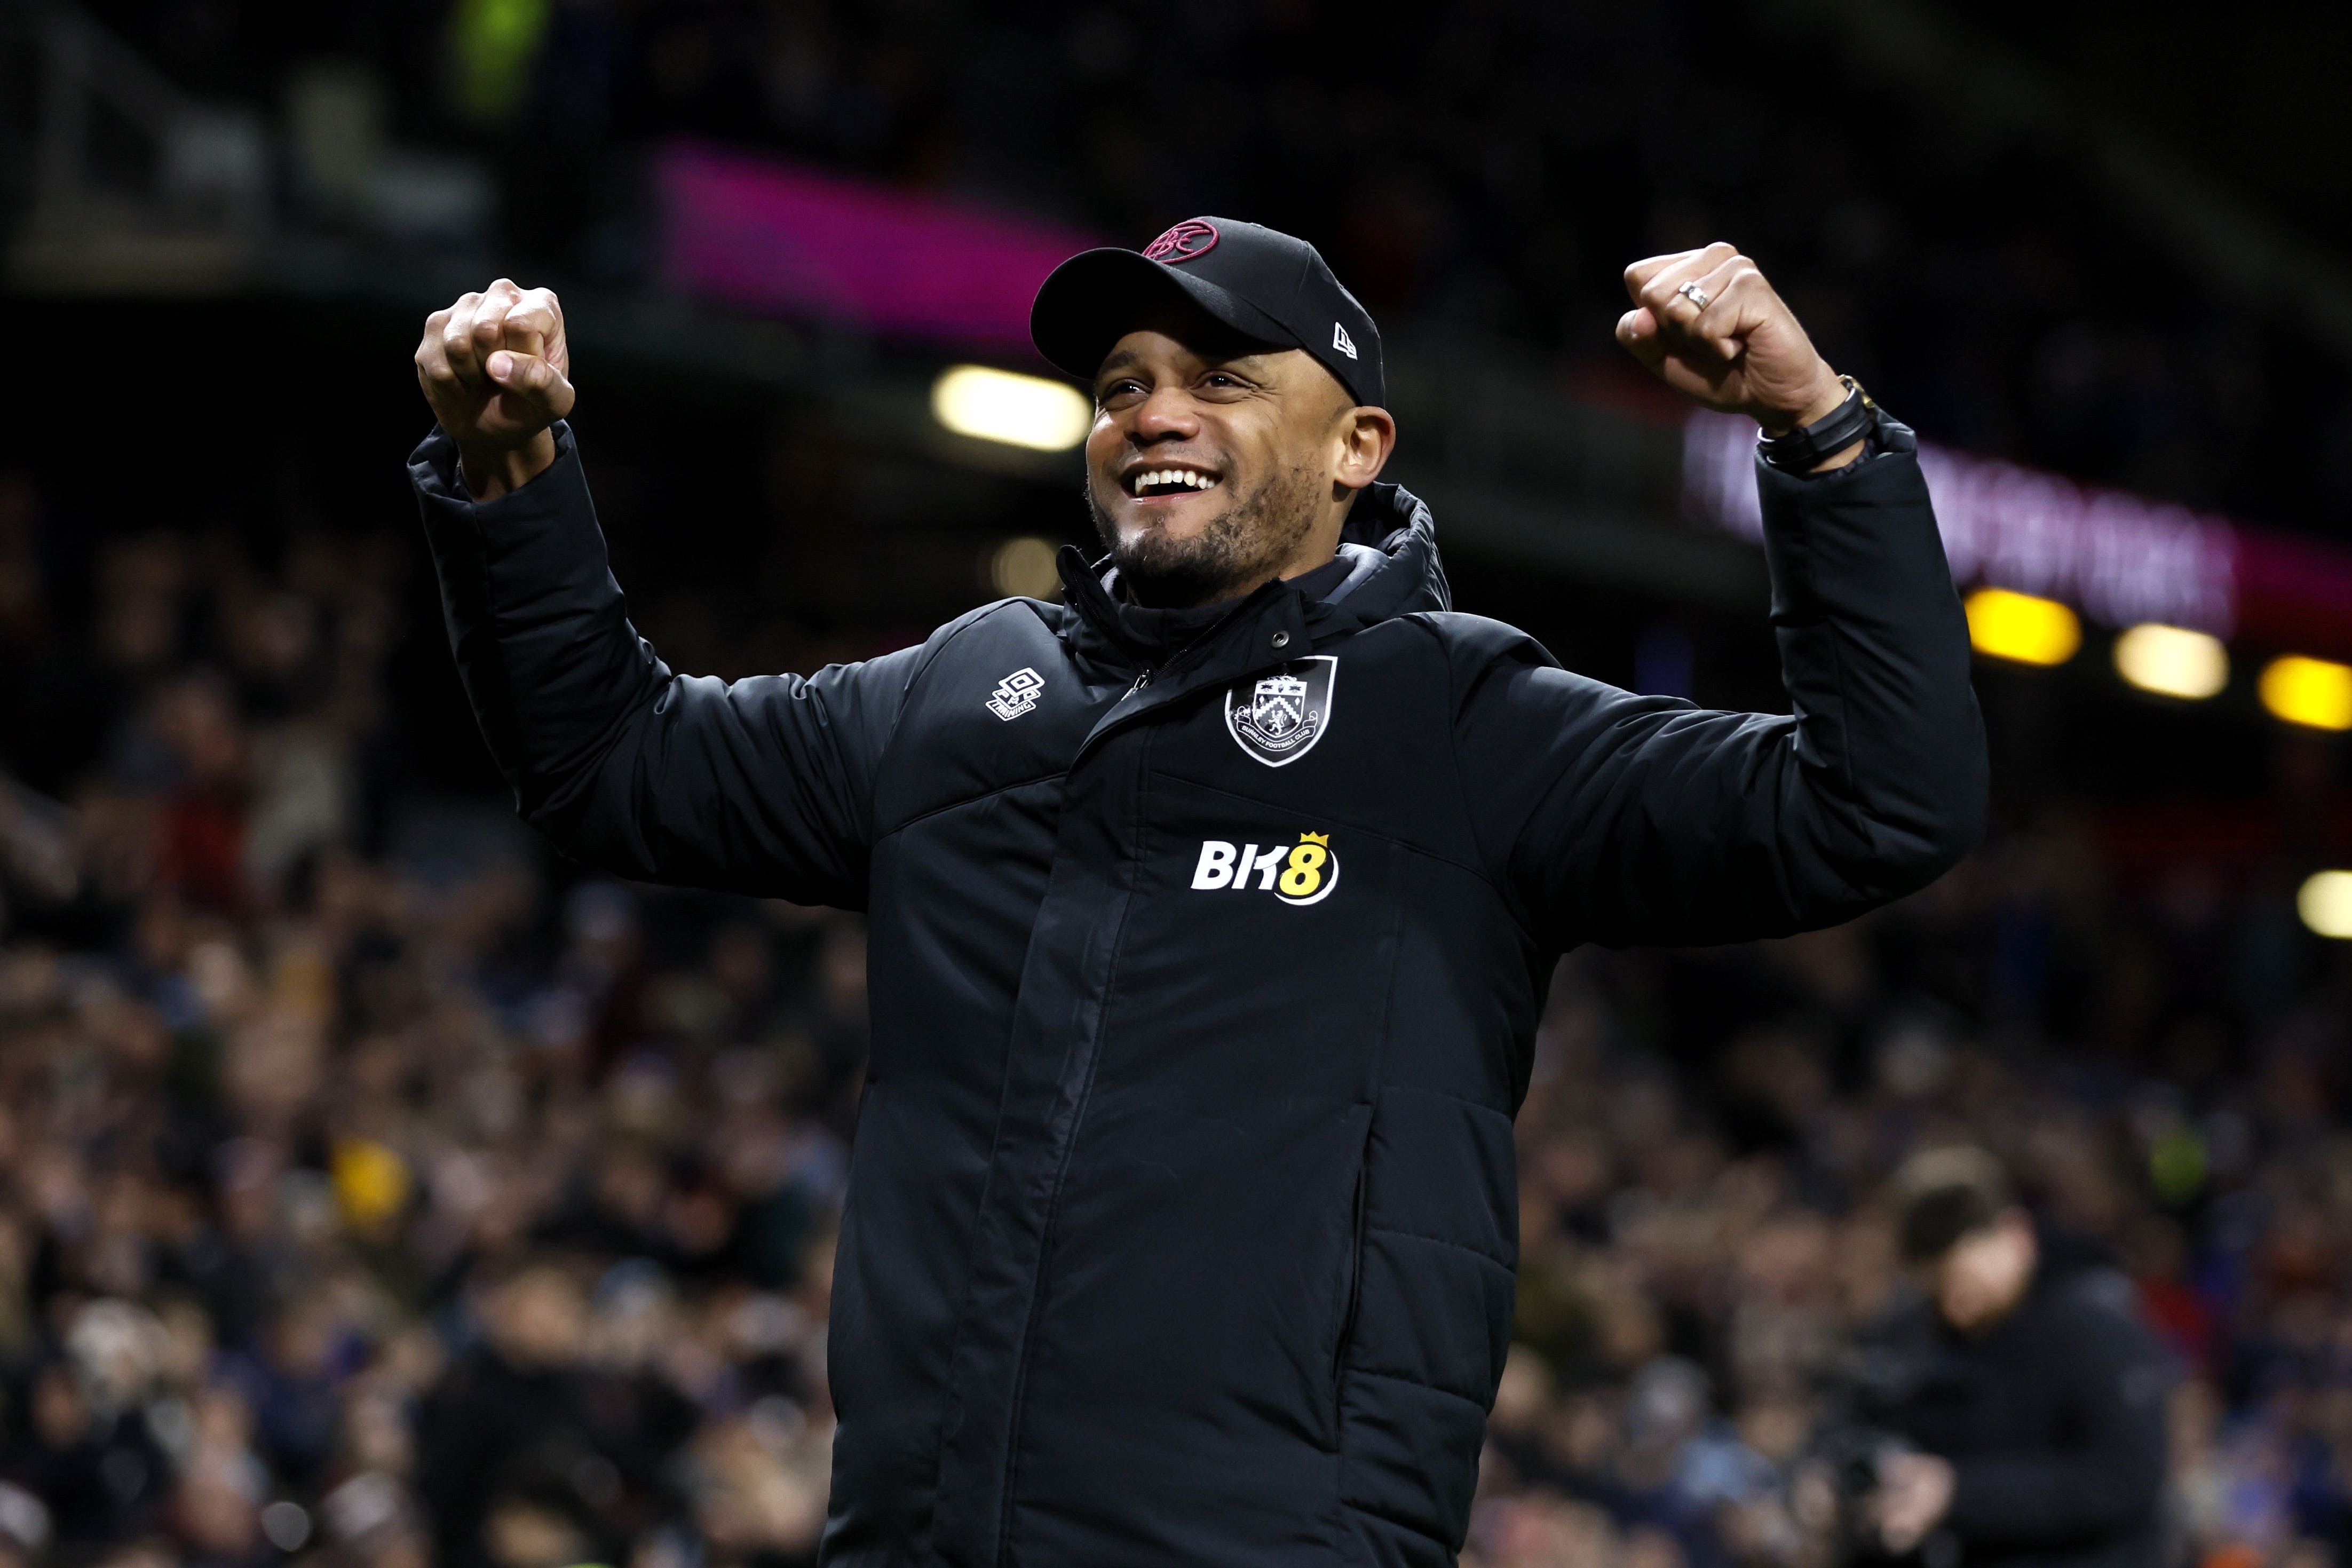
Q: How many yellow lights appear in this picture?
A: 2